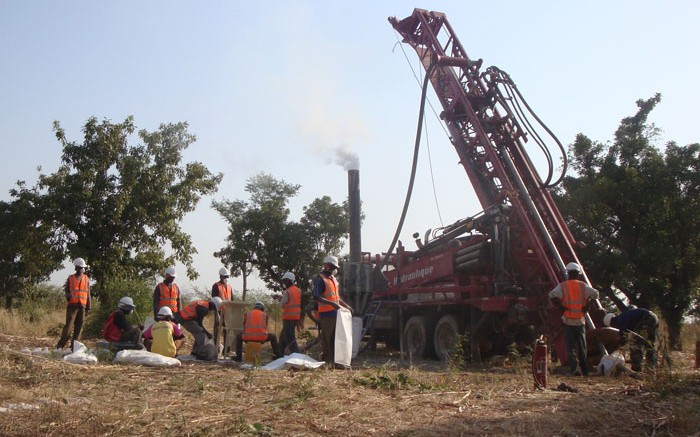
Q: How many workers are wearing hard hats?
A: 11